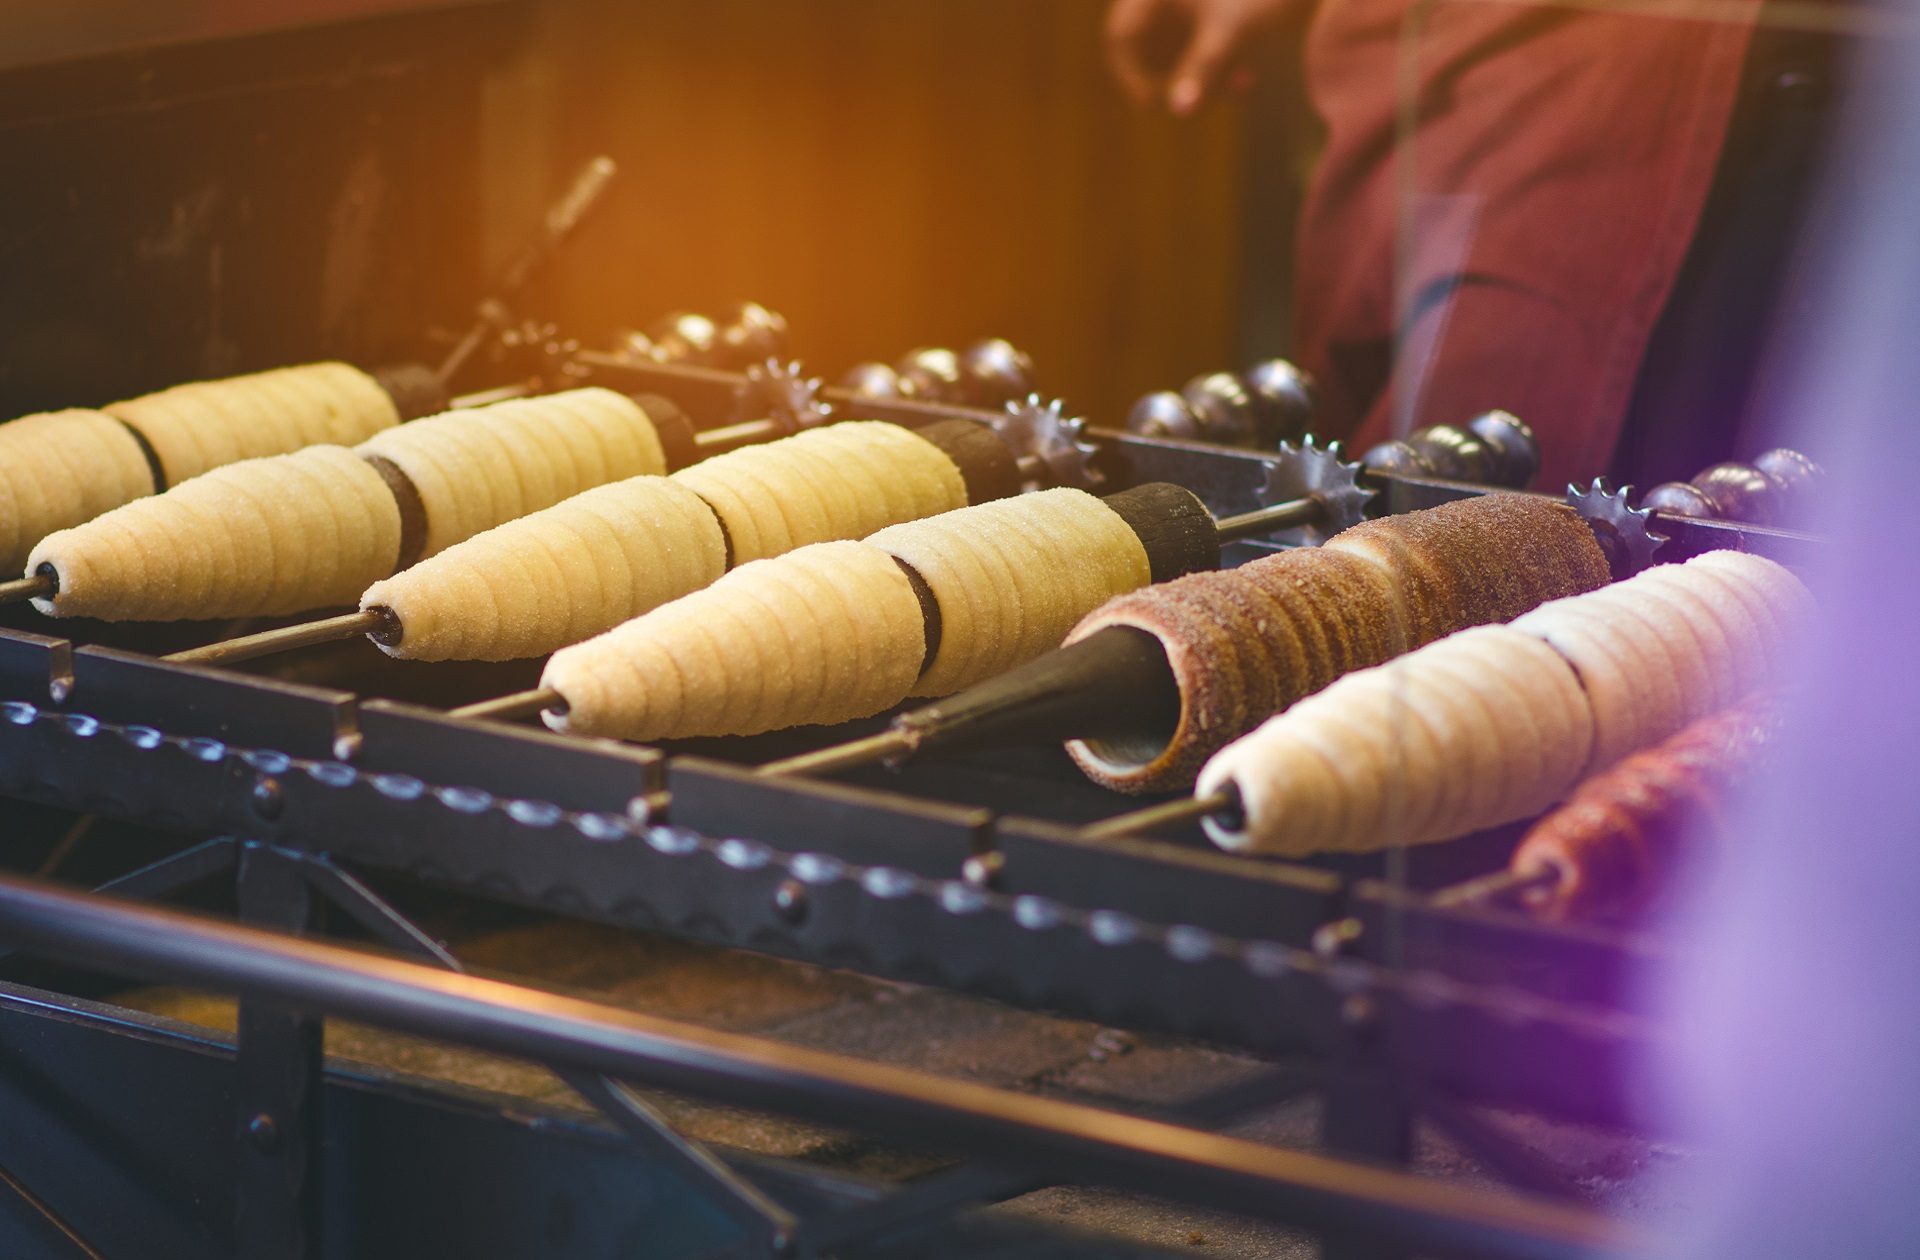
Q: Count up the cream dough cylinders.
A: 10